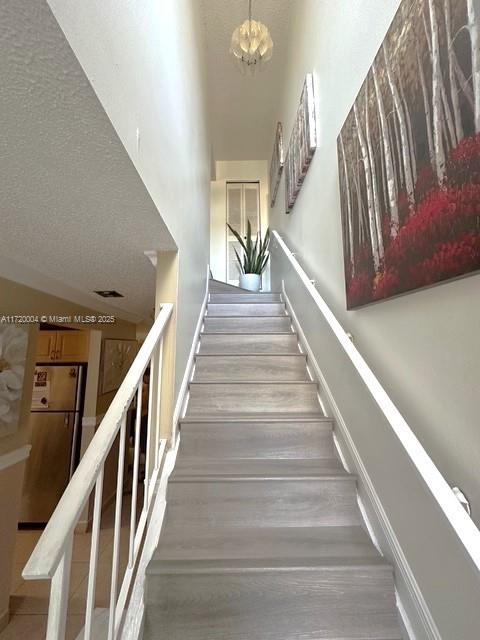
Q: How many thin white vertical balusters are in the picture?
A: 5